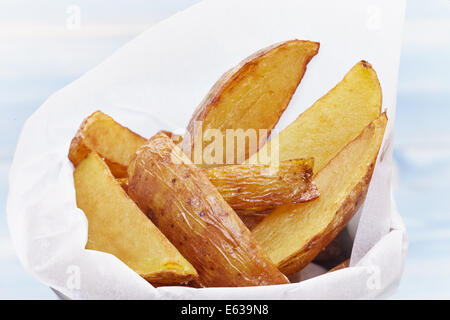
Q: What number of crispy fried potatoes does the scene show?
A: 7